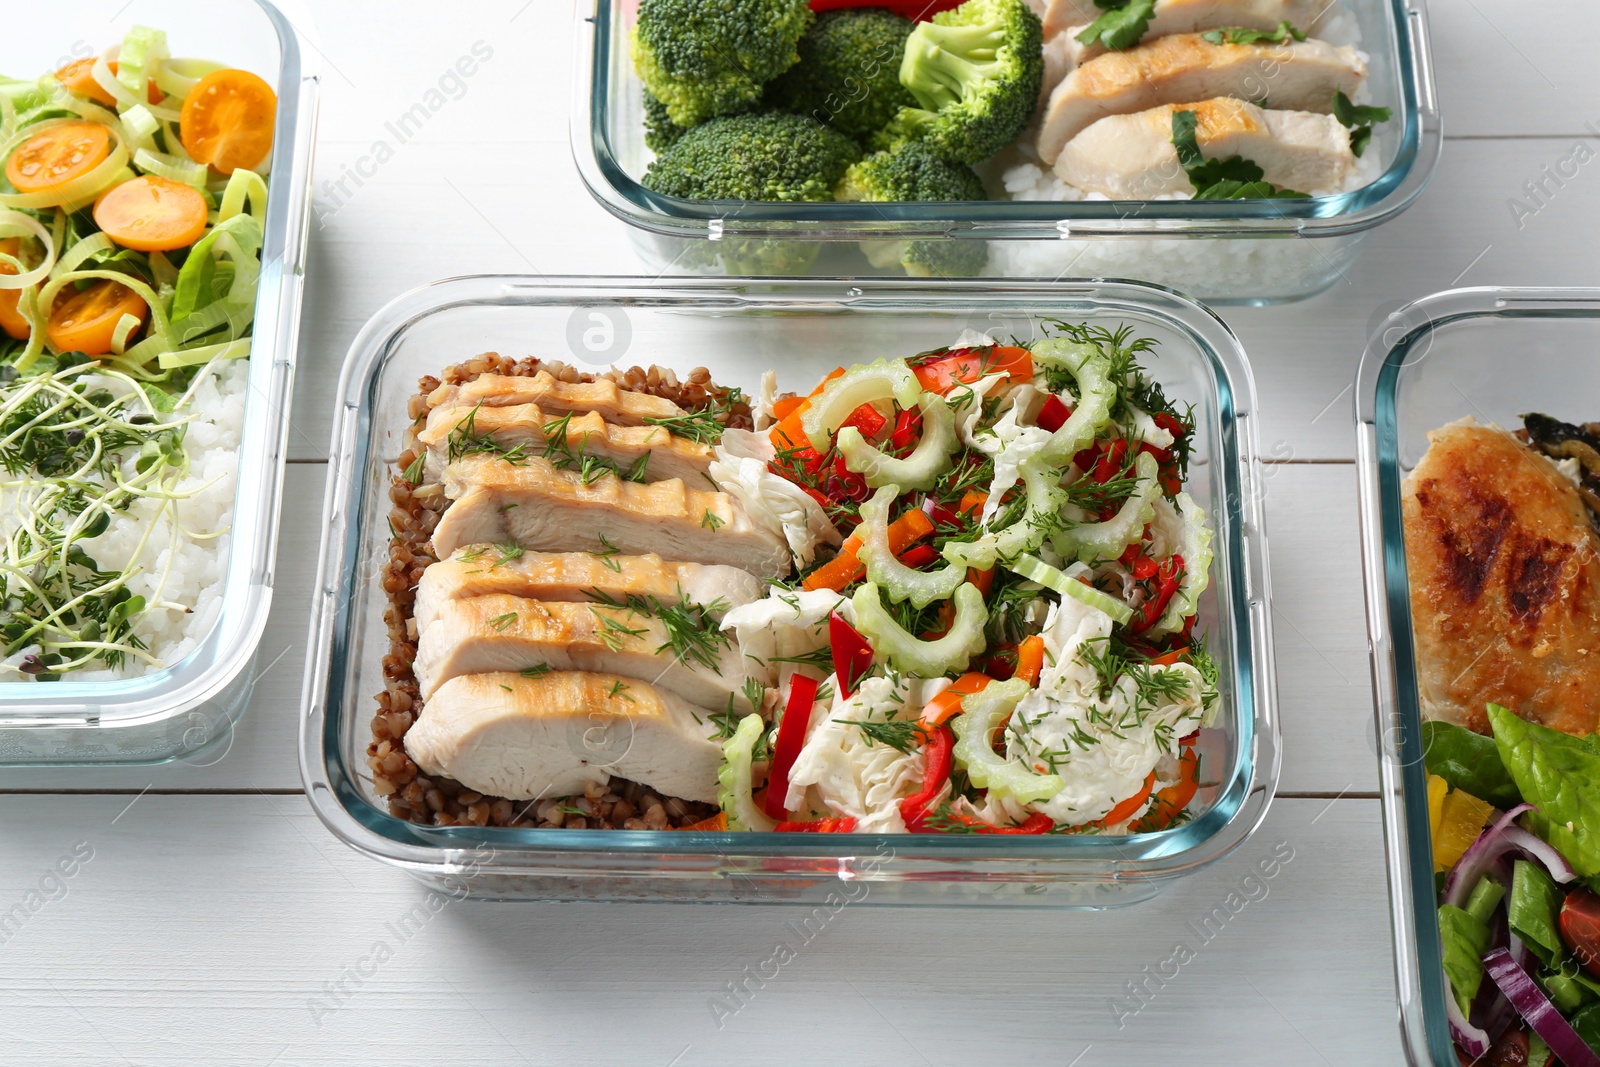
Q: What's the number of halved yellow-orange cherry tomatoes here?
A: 6